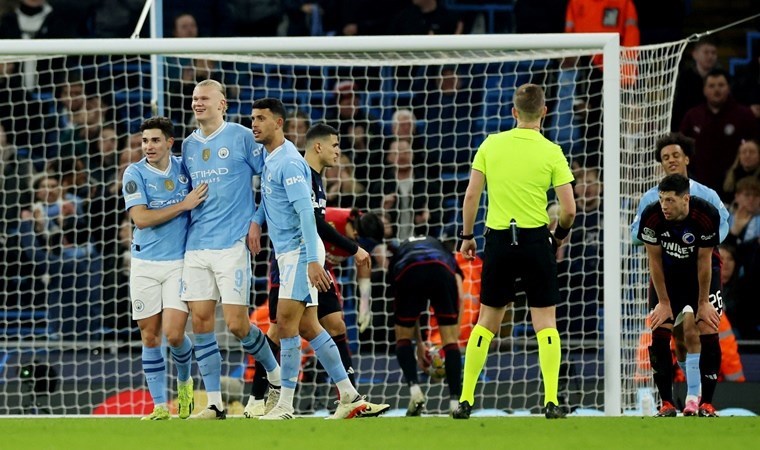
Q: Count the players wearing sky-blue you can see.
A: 4